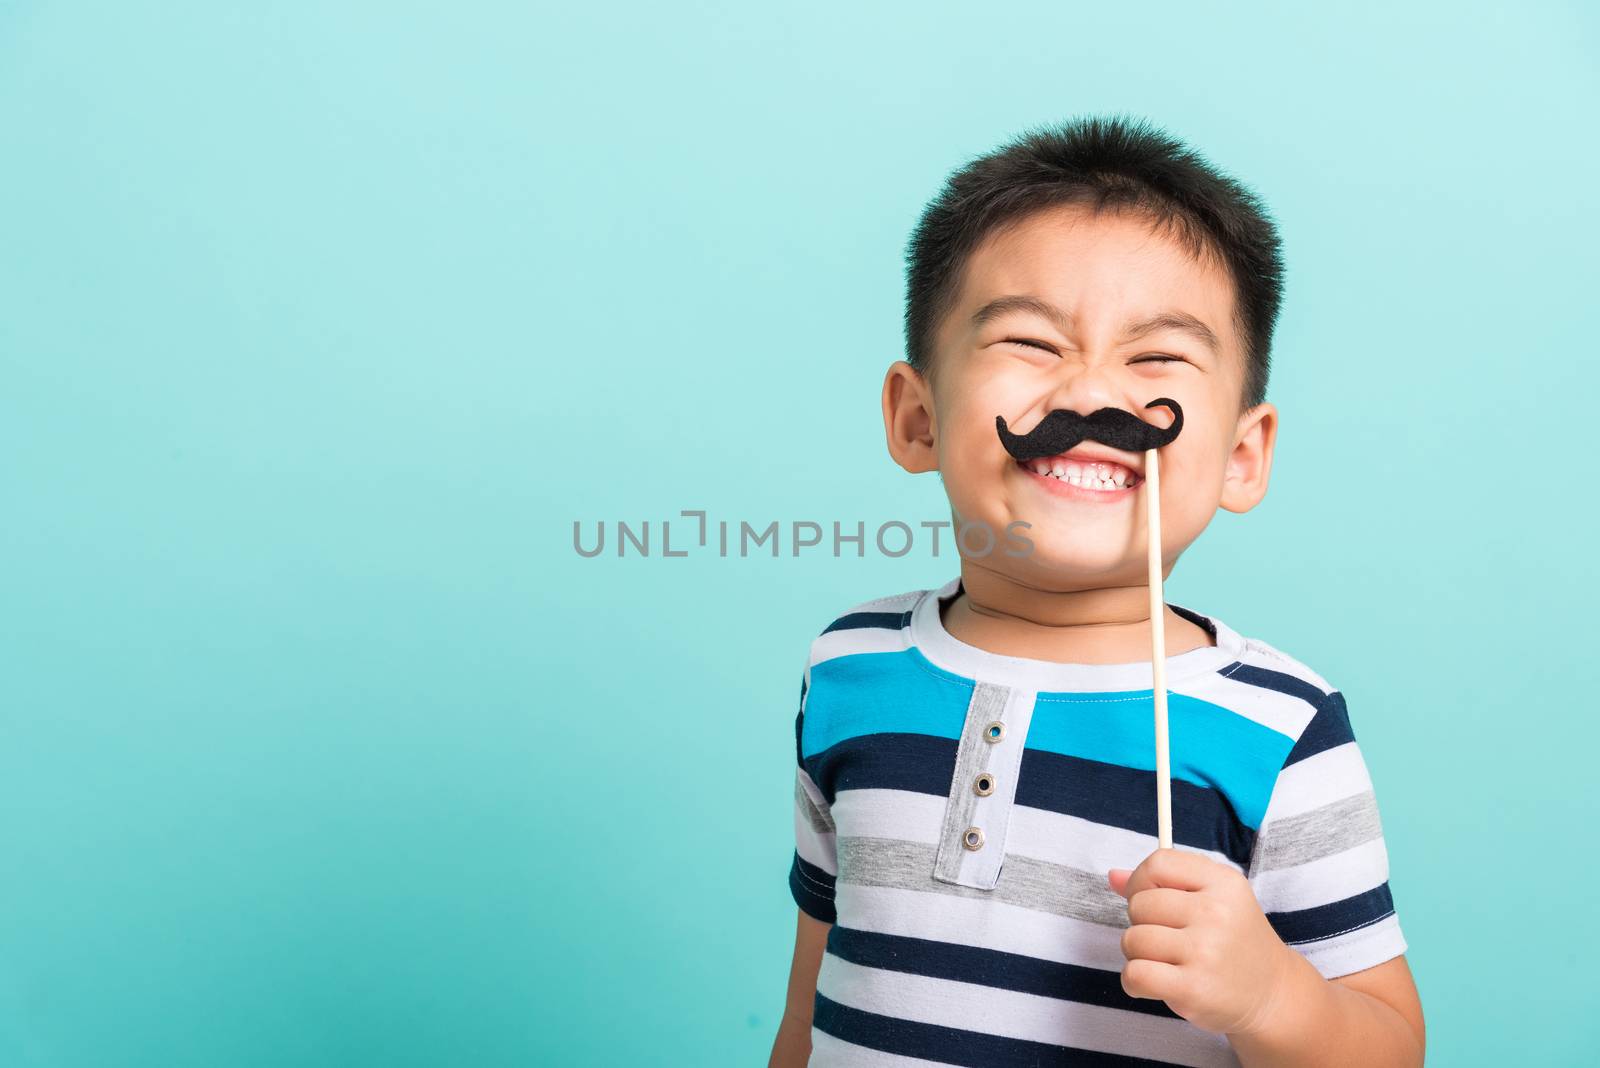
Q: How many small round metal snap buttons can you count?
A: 3